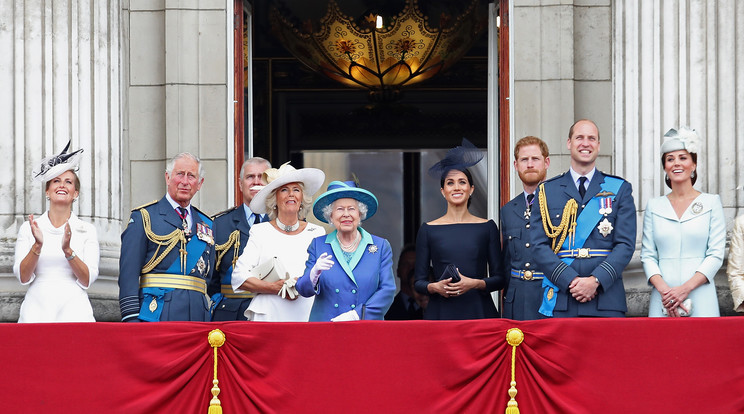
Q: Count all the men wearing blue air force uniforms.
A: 4